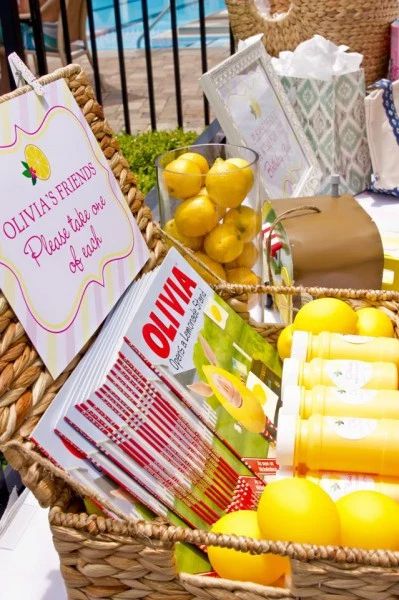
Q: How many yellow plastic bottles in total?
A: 5